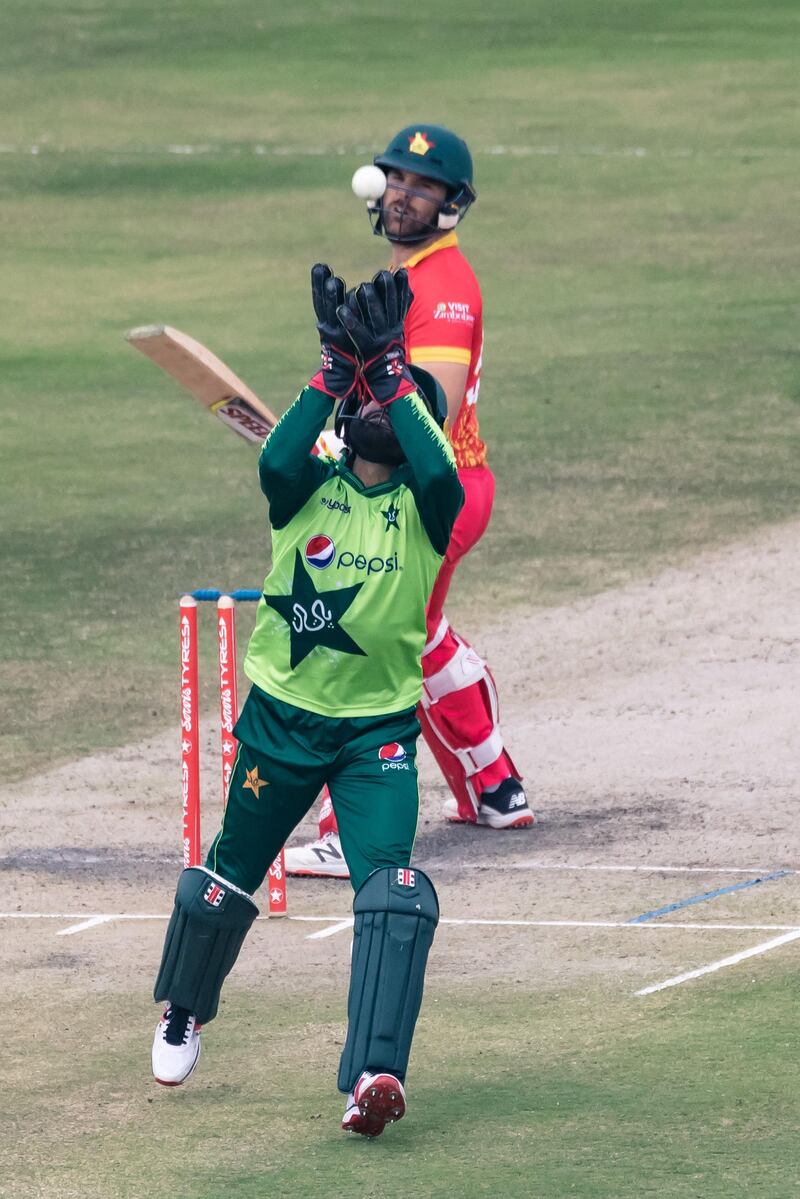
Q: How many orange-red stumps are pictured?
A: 3